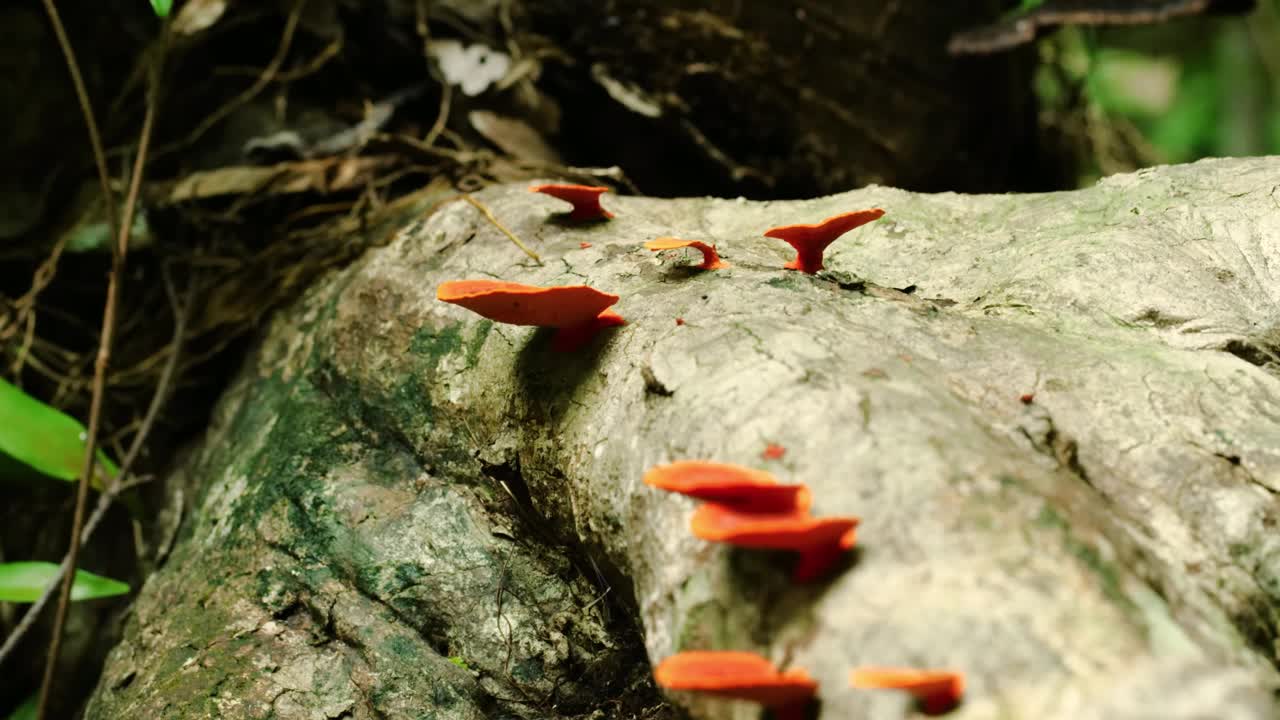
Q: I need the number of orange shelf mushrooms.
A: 8